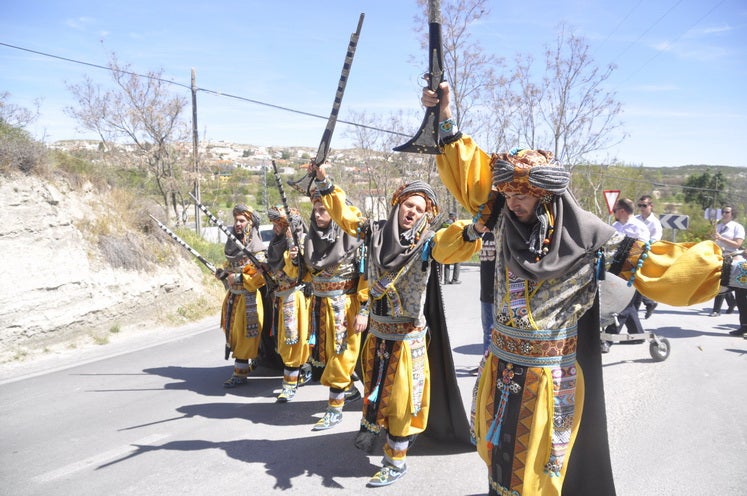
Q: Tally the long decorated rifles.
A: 5